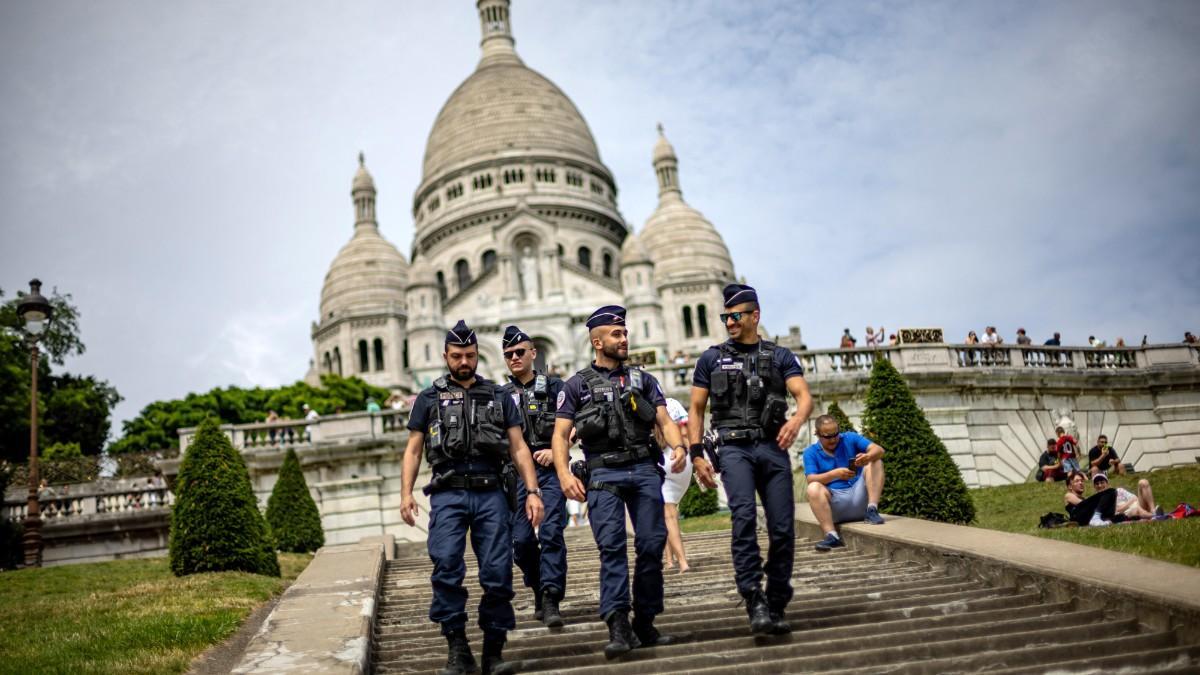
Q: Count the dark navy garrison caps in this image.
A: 4